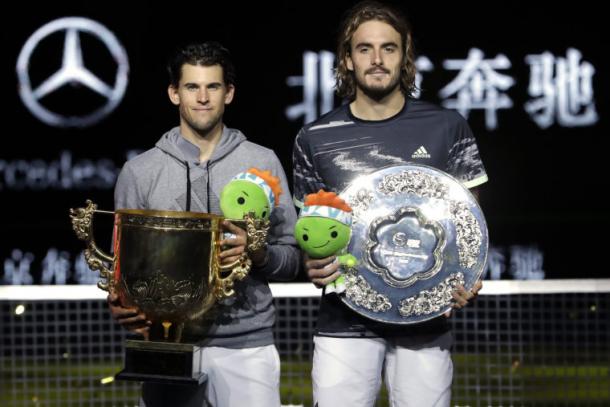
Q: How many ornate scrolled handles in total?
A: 2